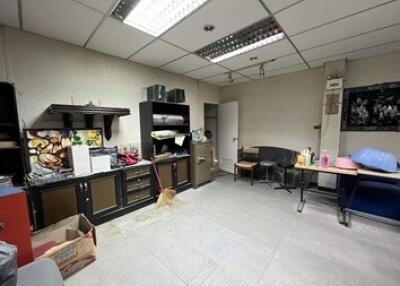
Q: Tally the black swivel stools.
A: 2